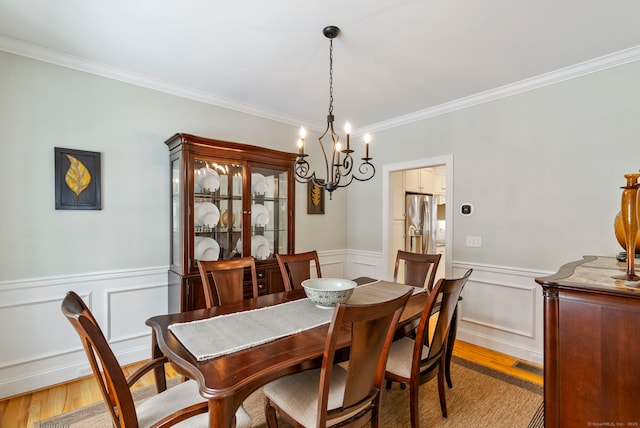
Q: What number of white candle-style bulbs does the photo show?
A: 5